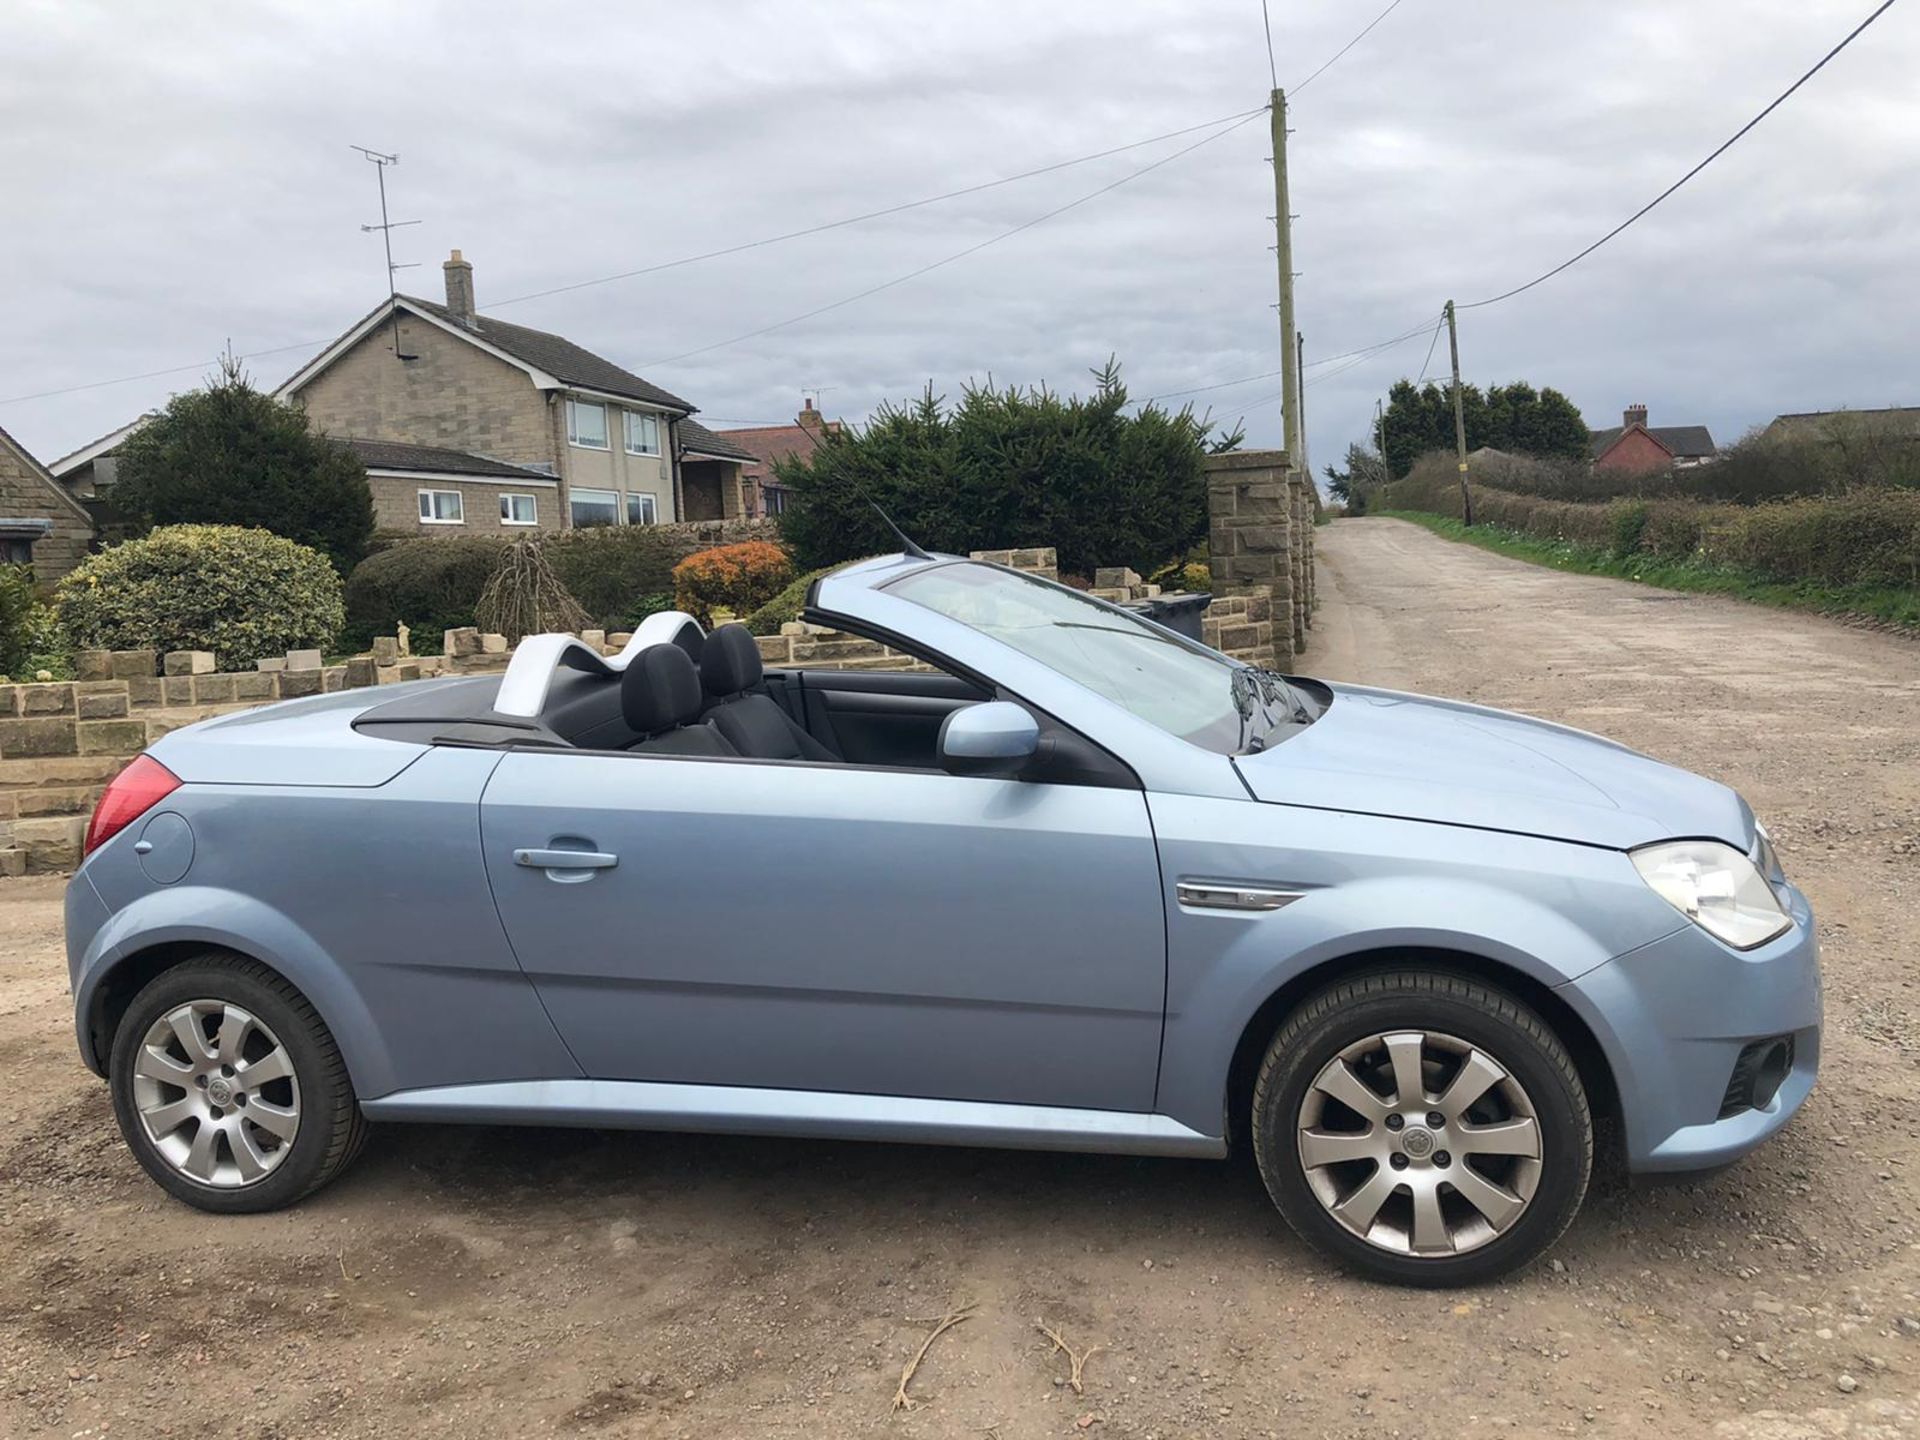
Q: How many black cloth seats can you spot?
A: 2